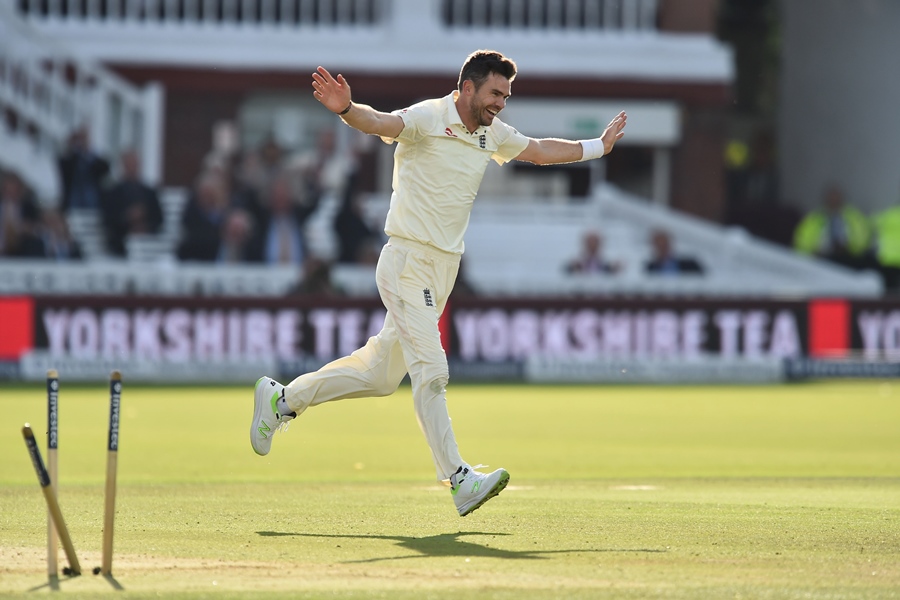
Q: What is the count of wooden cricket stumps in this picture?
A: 3